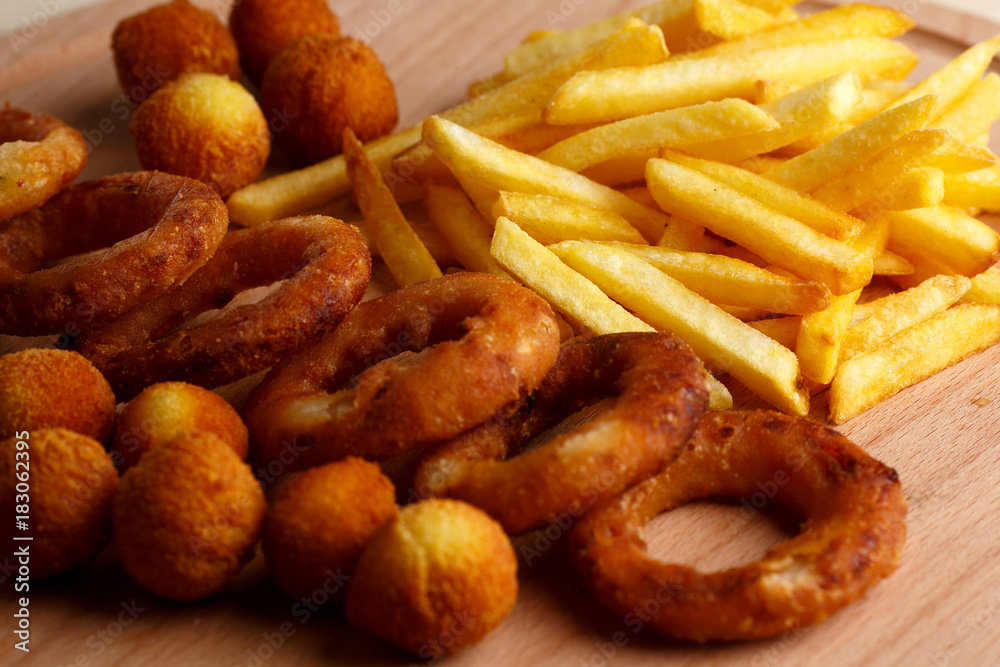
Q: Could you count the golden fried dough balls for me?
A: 10